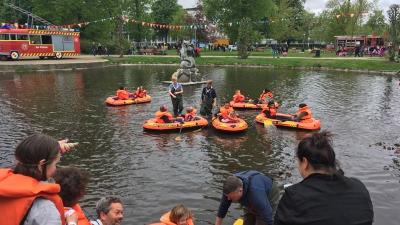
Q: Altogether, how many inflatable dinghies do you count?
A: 5